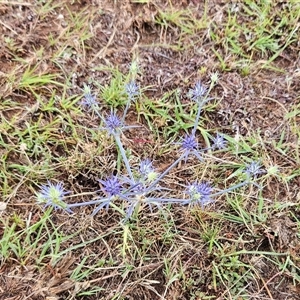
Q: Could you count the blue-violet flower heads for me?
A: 11